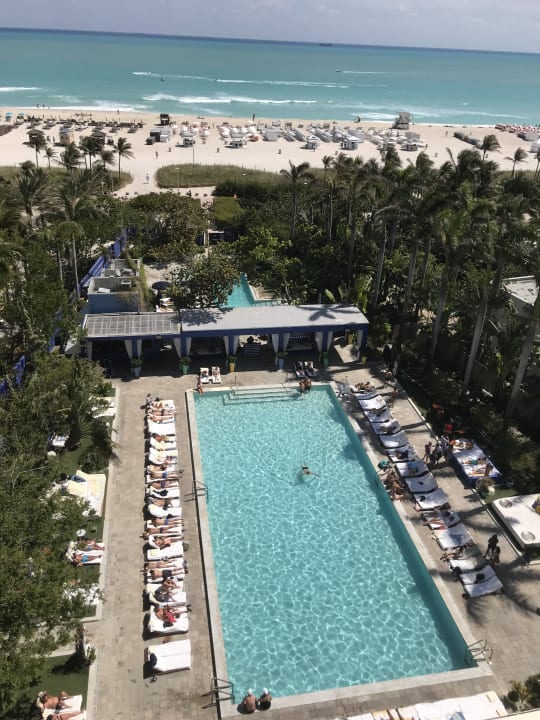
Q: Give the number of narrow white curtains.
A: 12